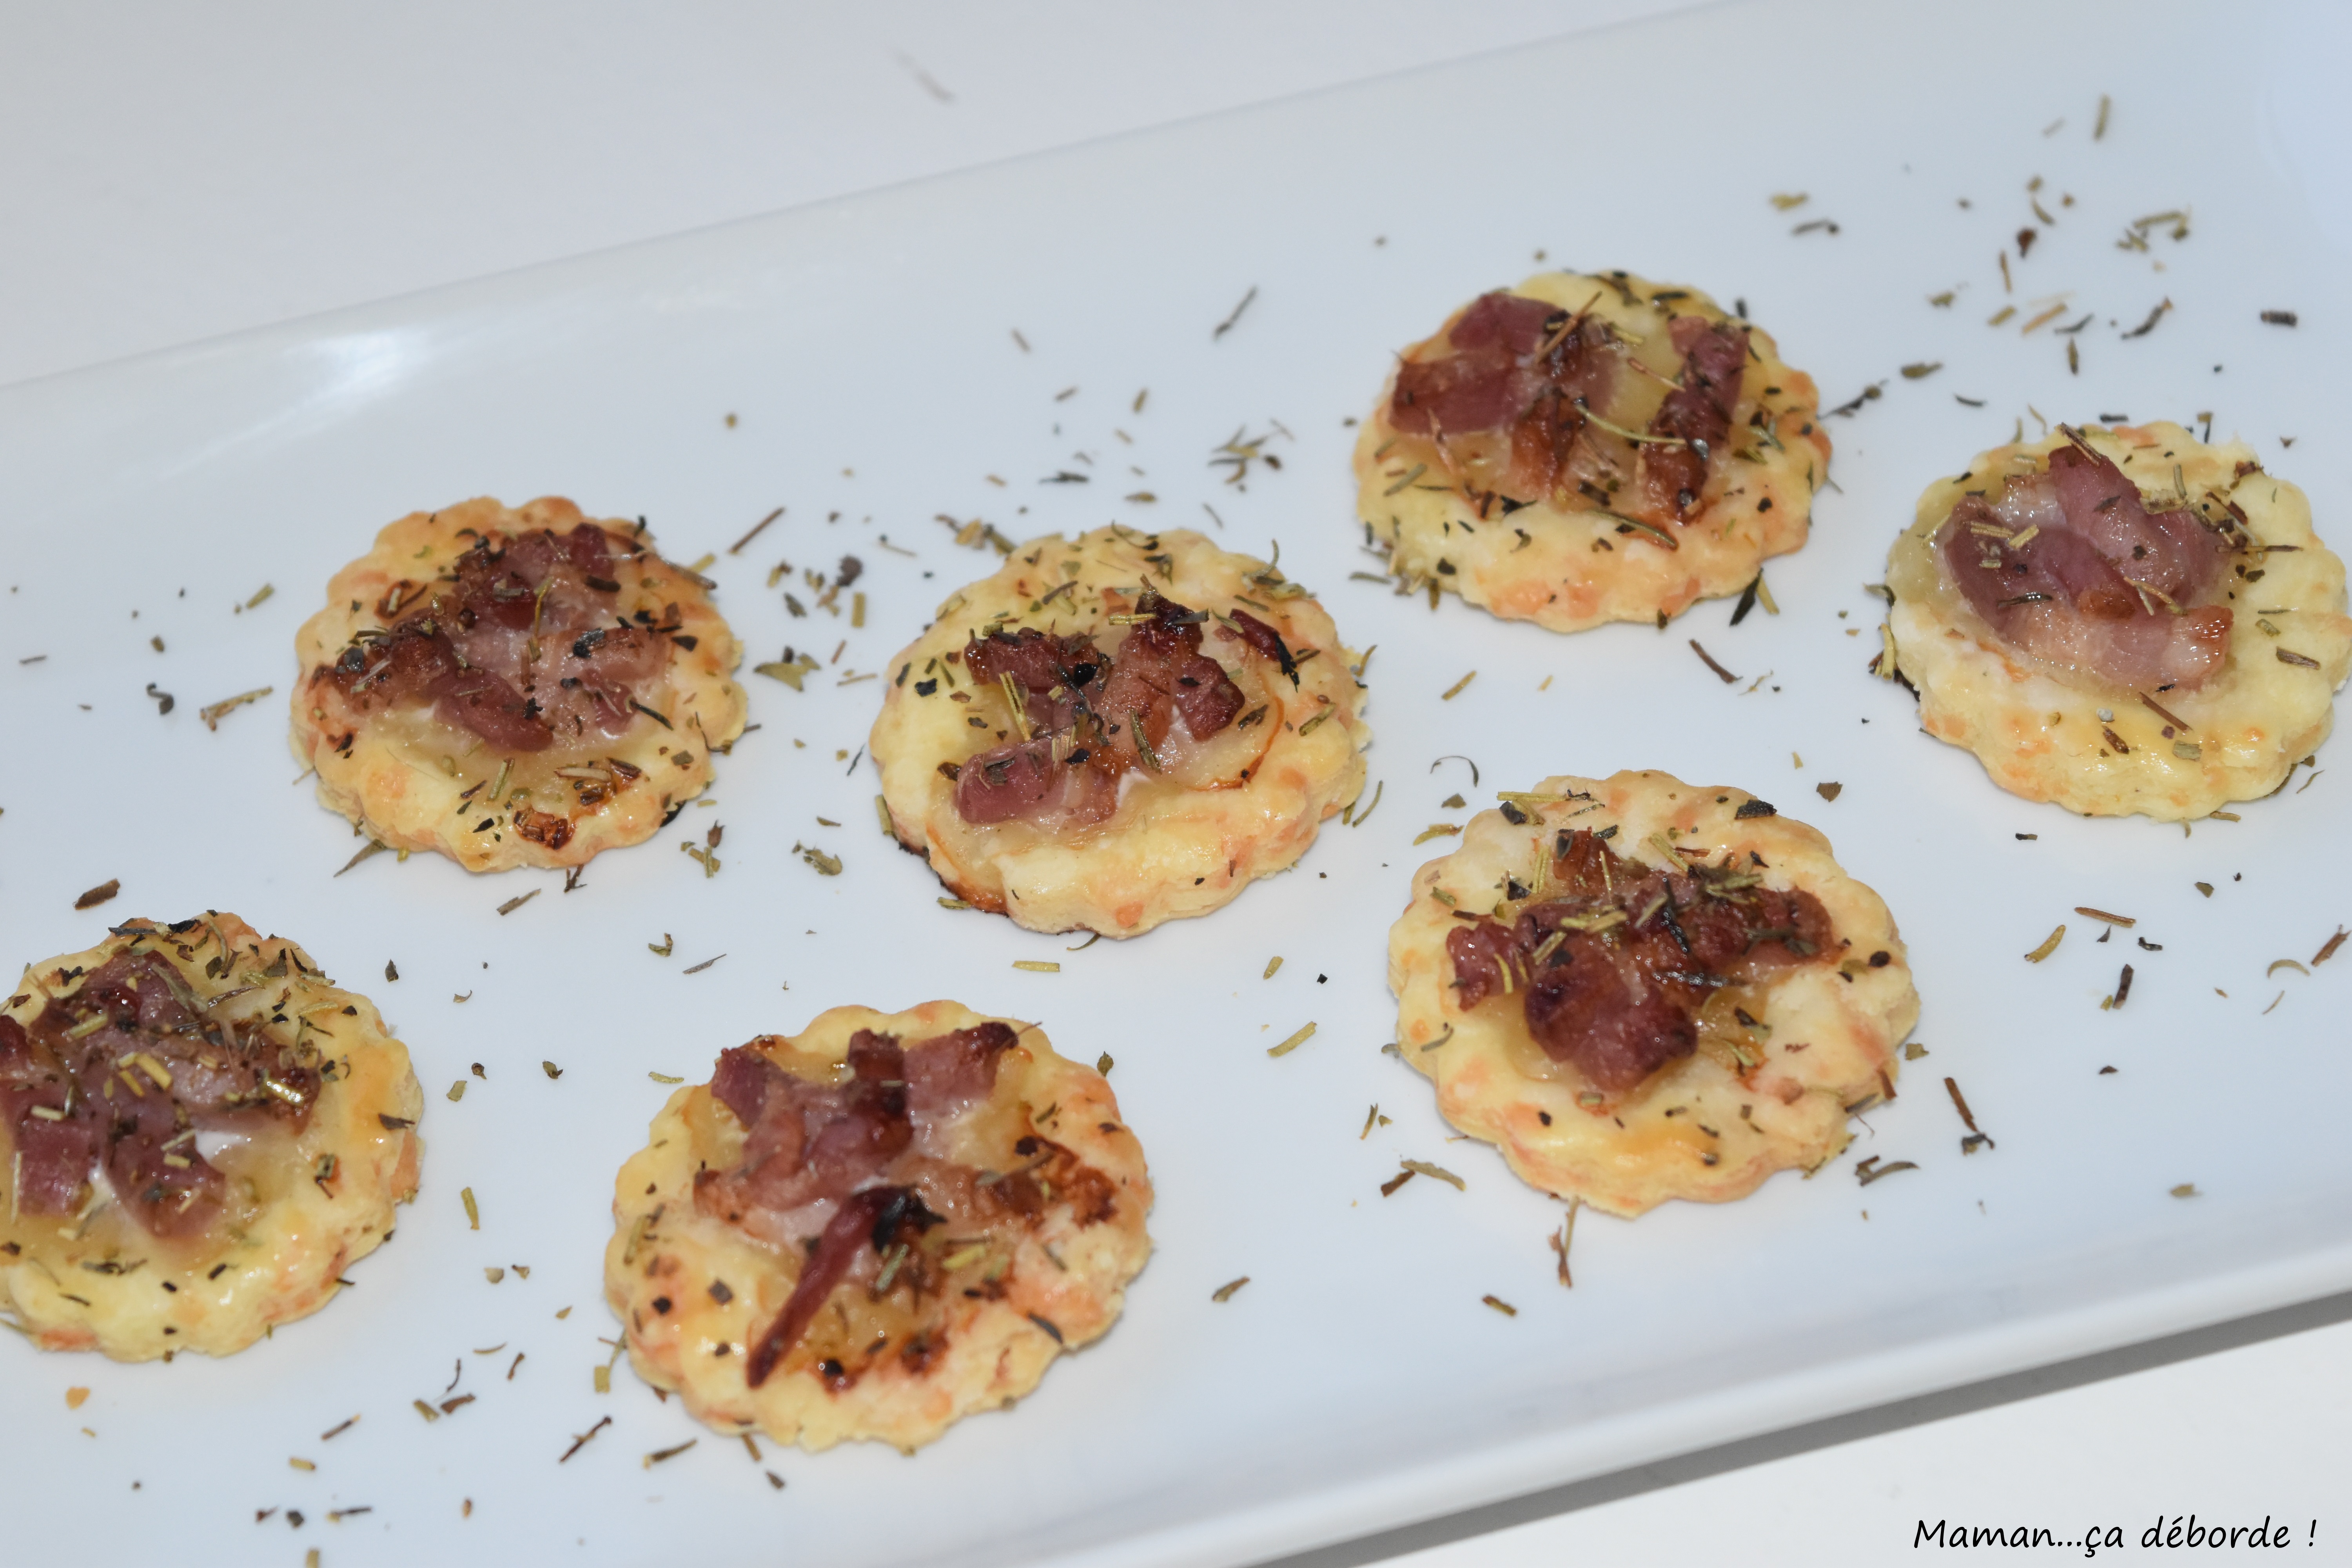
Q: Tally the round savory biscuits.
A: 7